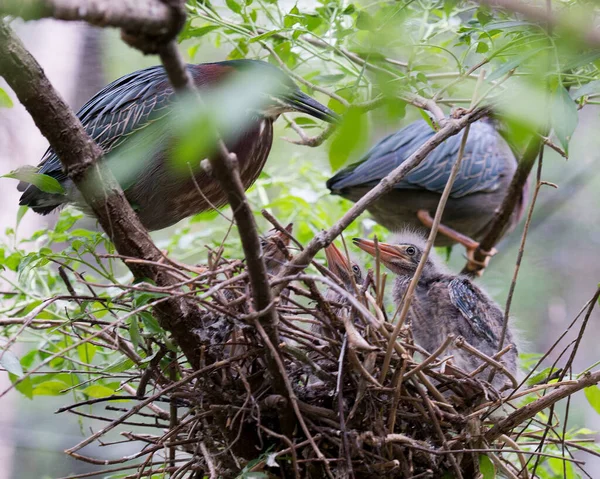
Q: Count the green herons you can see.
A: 5